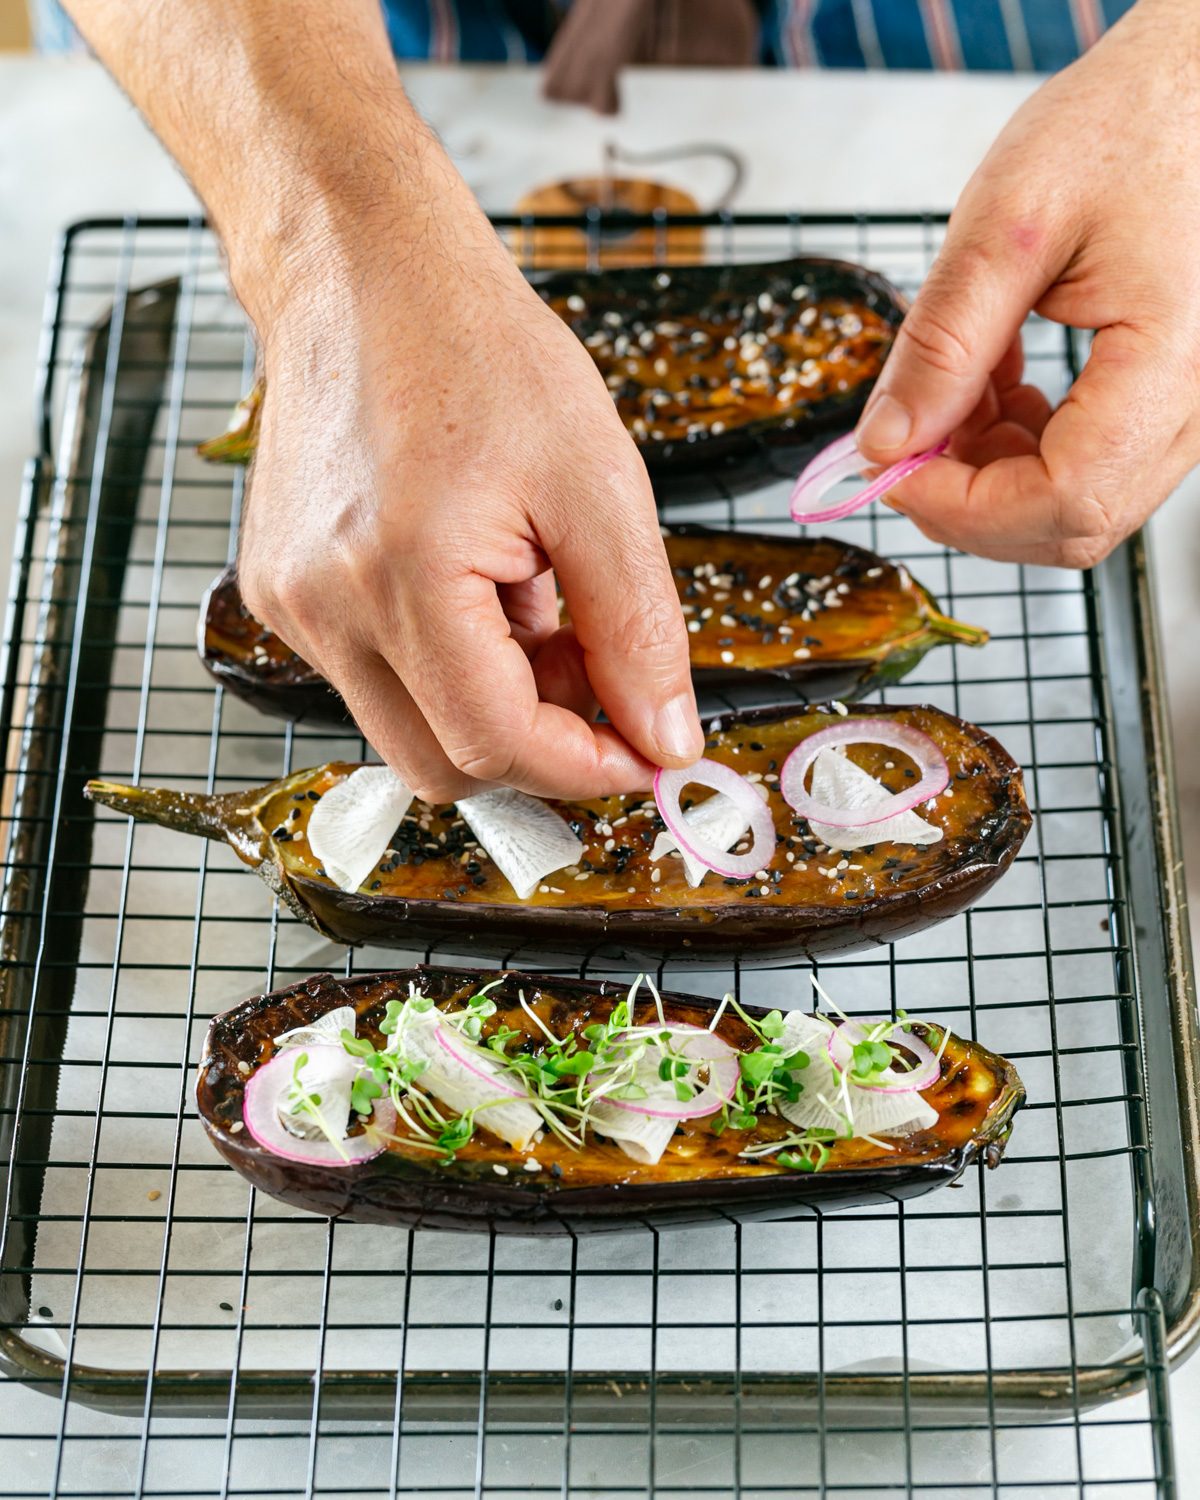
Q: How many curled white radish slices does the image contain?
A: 8